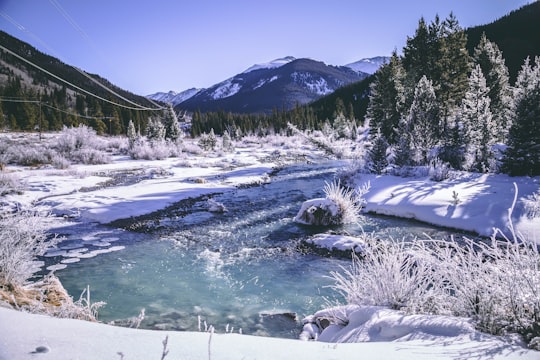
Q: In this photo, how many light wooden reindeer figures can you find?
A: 0